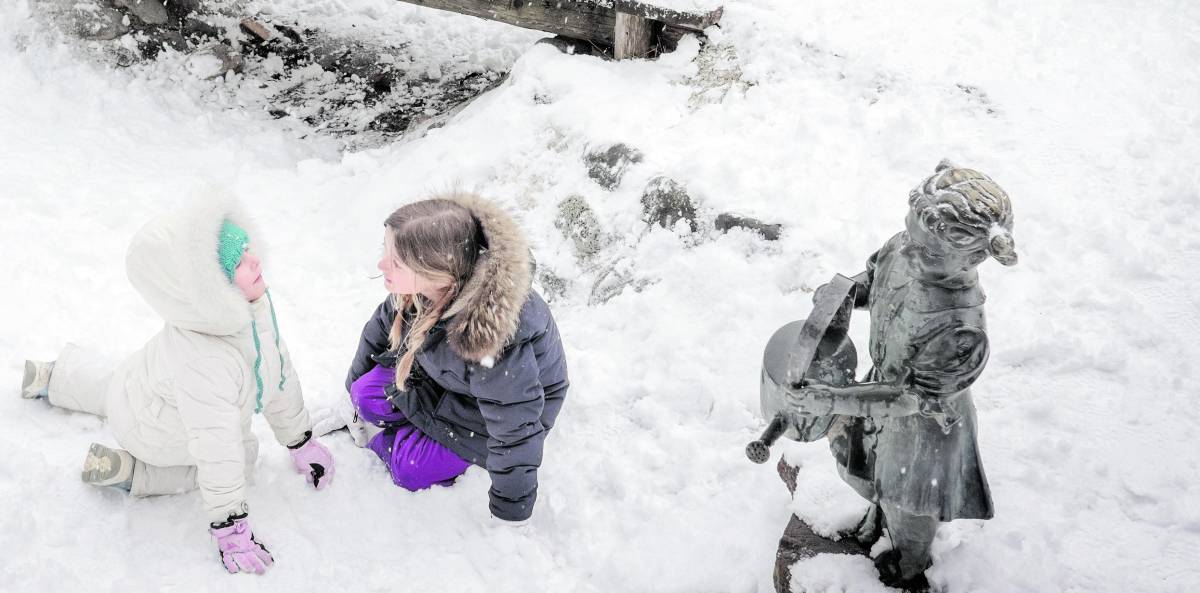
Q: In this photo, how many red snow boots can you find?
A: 0